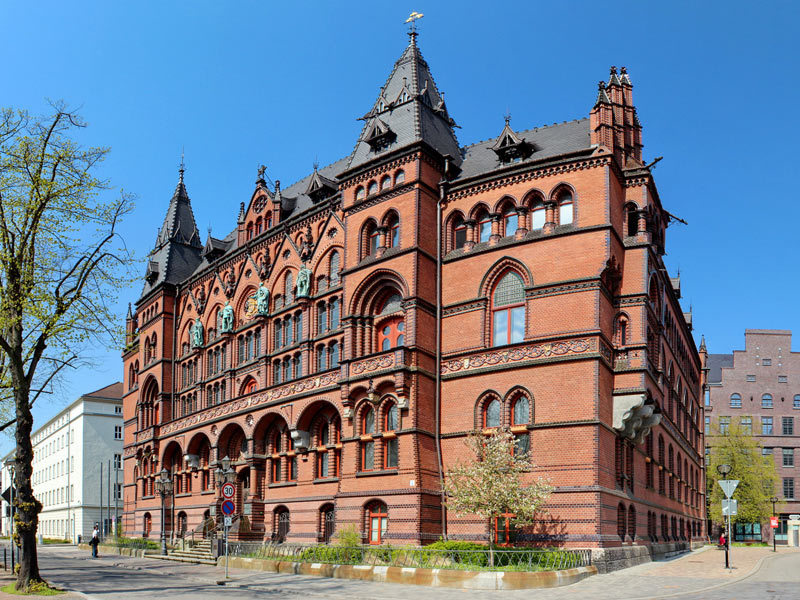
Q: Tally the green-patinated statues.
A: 4